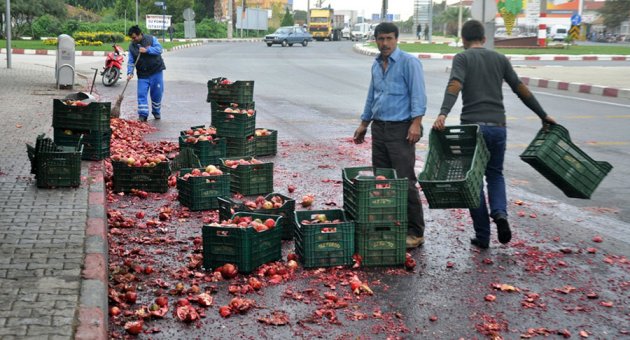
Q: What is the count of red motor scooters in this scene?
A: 1